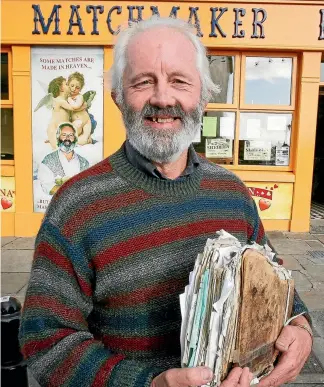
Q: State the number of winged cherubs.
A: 2